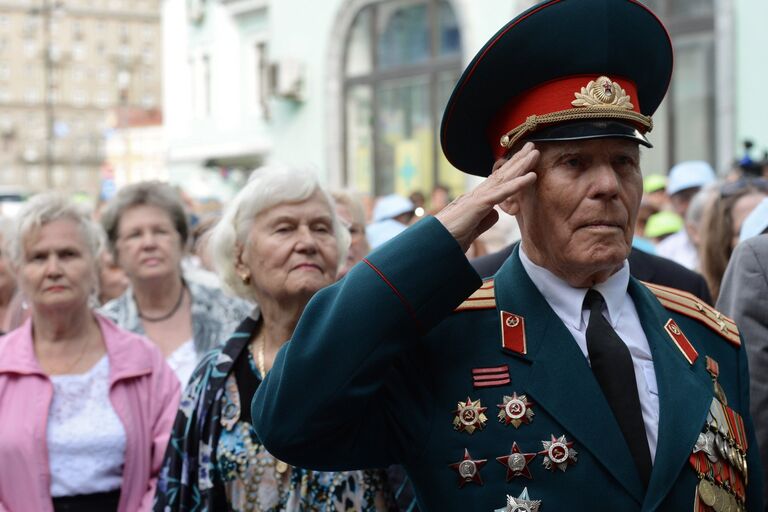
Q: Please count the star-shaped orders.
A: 6